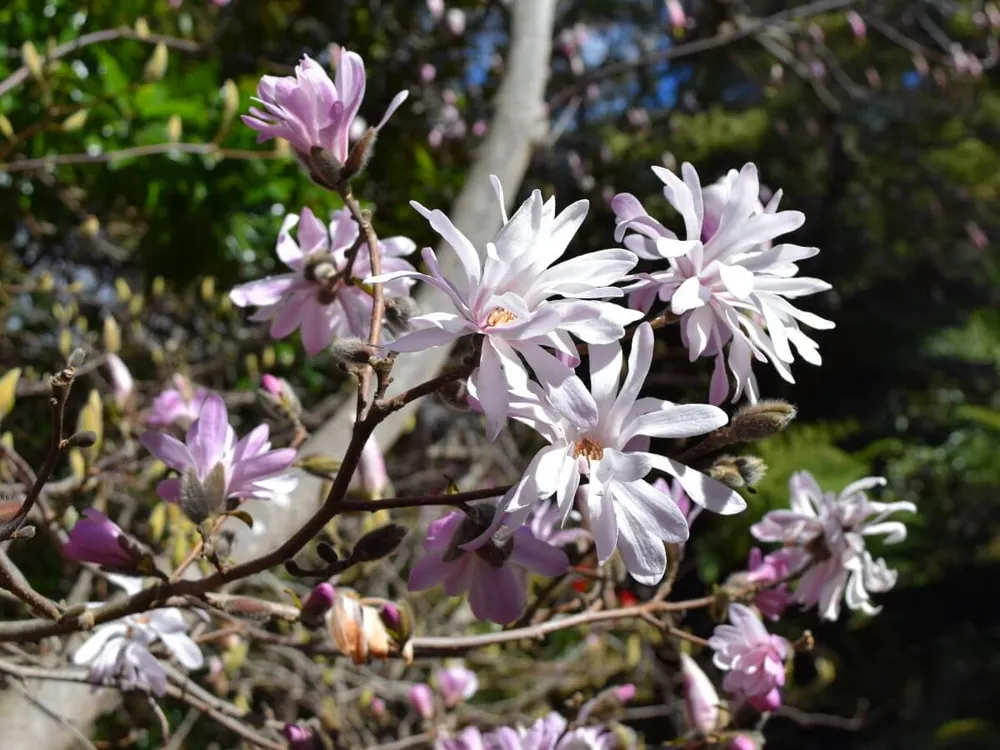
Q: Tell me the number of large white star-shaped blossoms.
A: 3